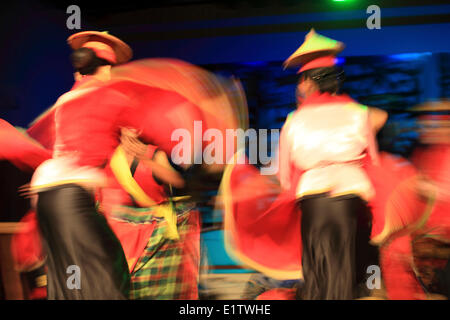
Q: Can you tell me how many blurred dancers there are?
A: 4